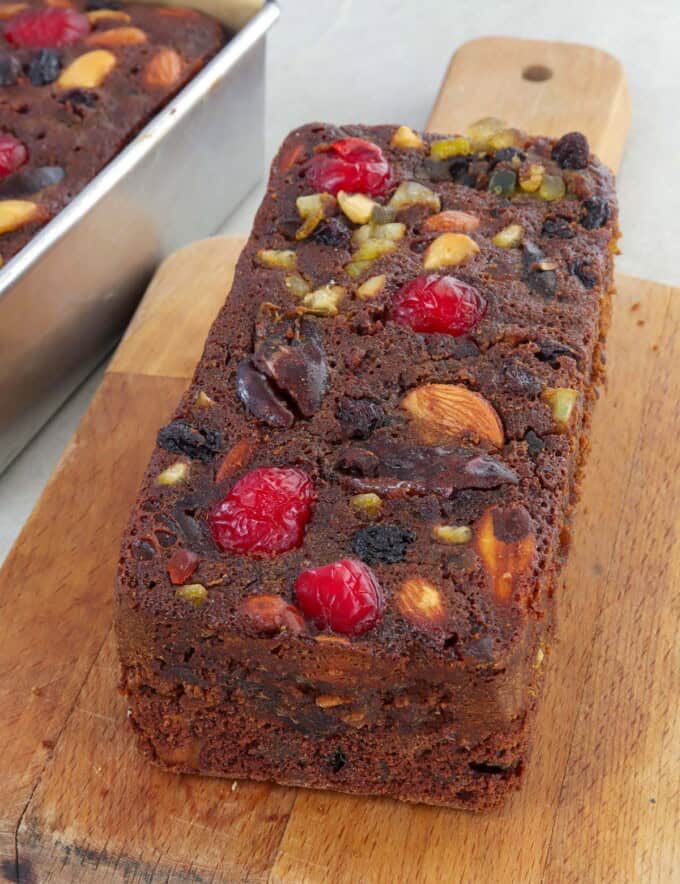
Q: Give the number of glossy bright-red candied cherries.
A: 6